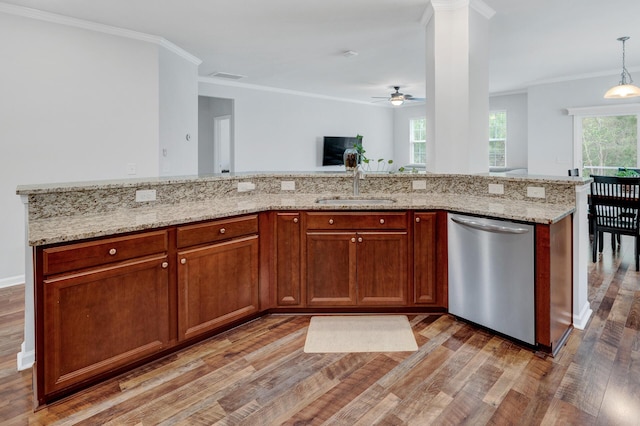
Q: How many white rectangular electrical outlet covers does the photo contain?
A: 6